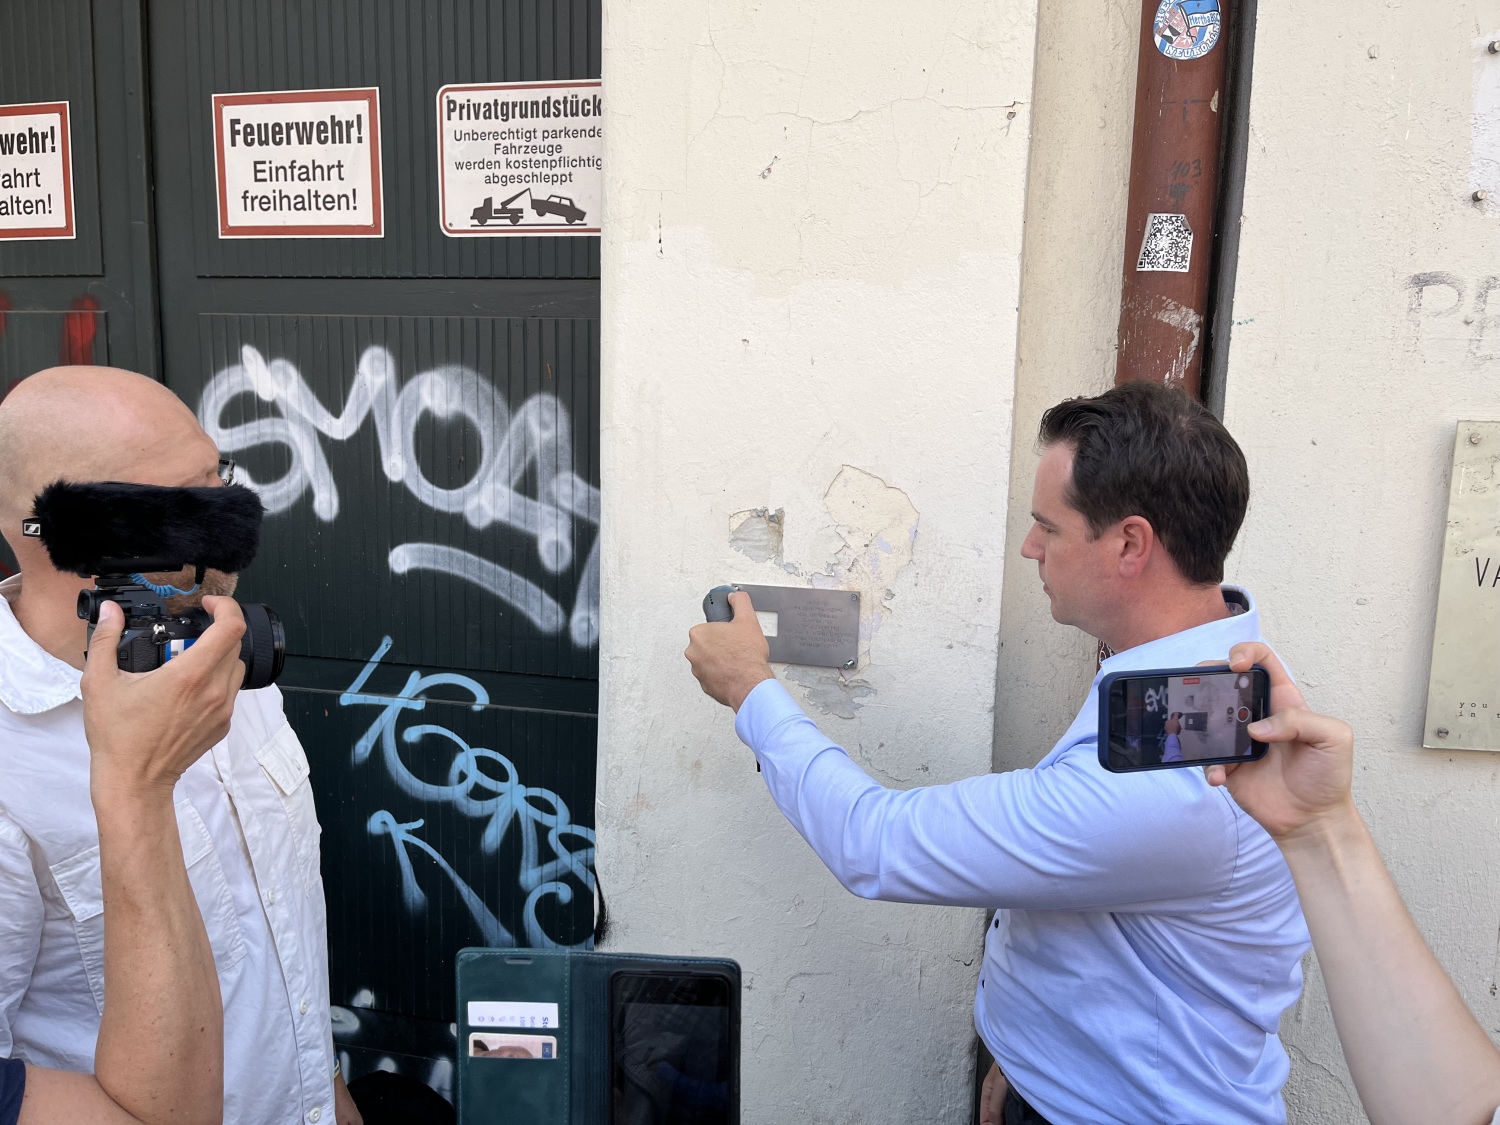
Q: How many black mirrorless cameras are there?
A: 1